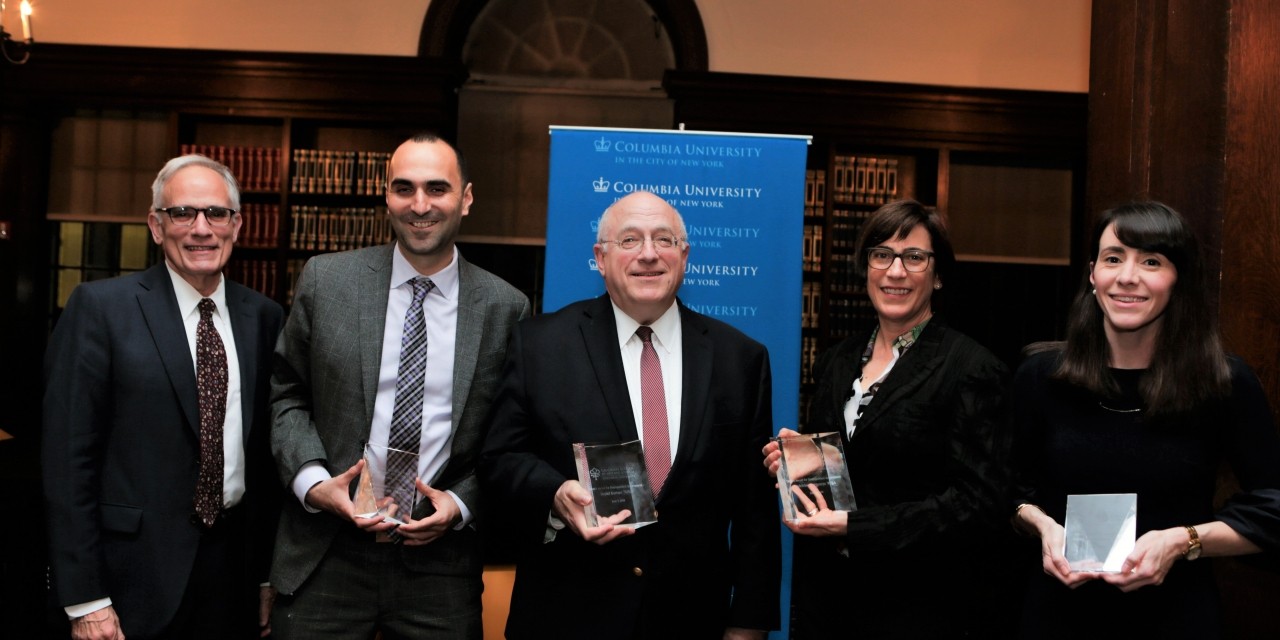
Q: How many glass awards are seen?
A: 4